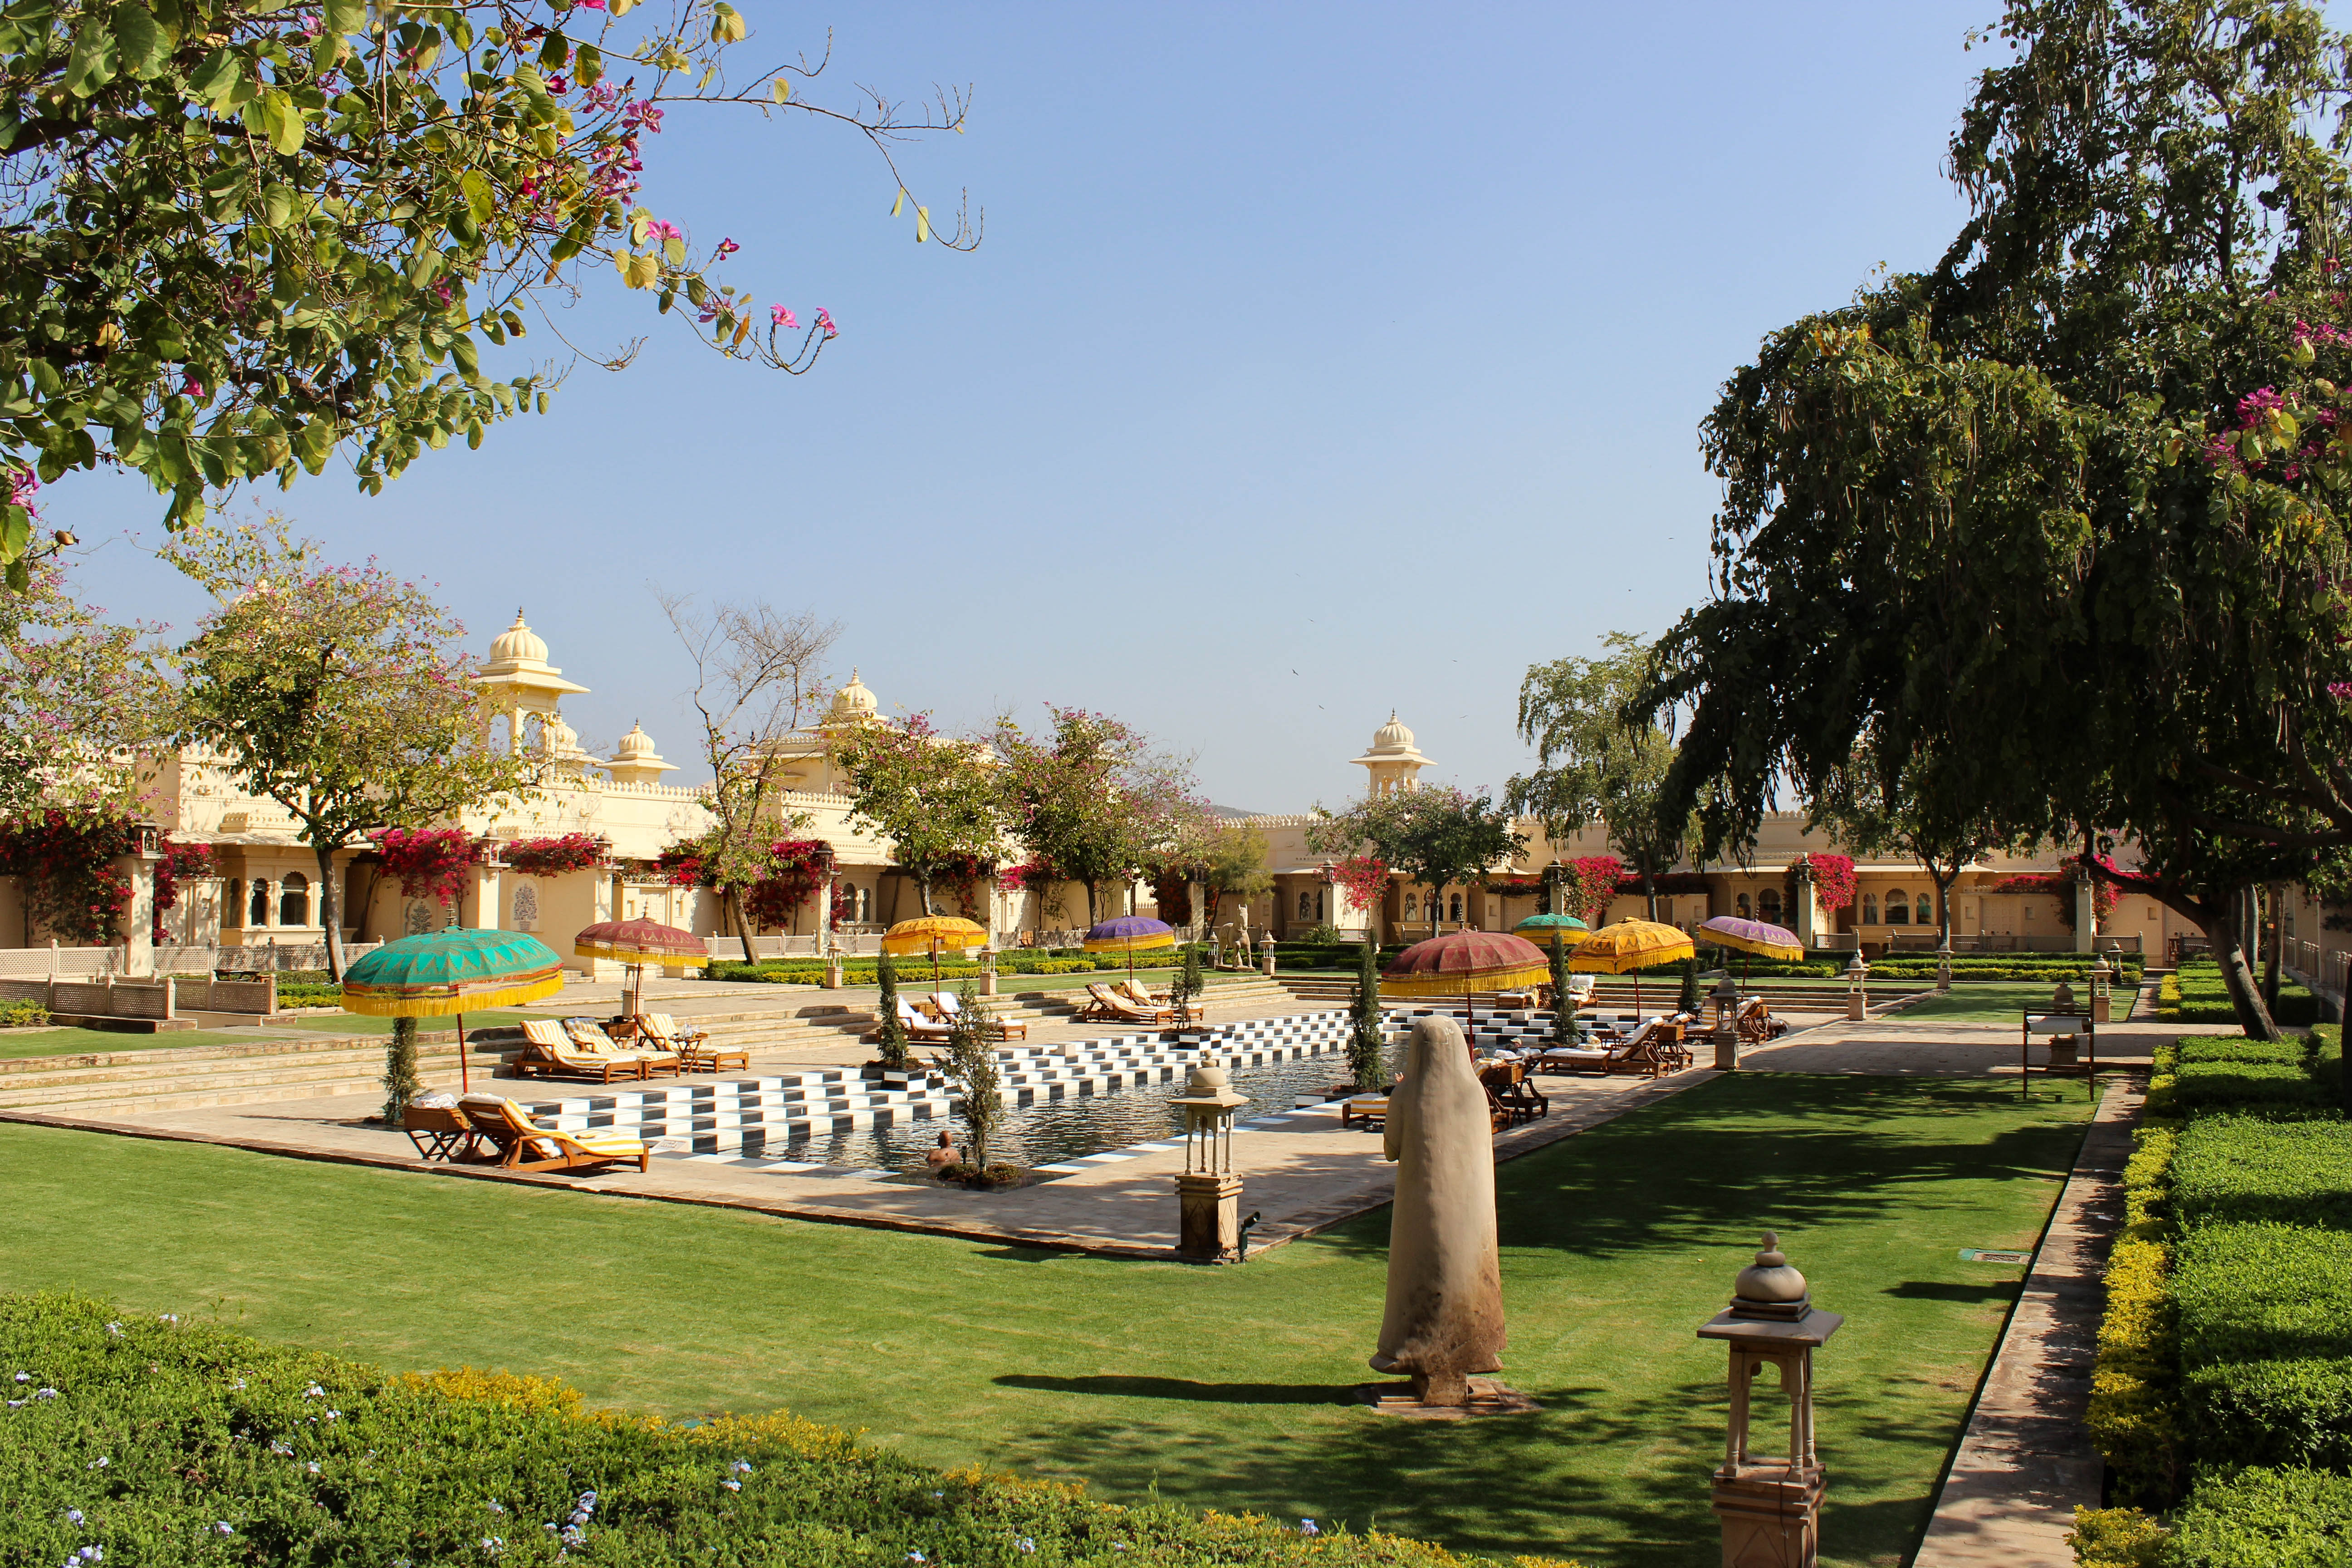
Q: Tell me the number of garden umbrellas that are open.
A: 8